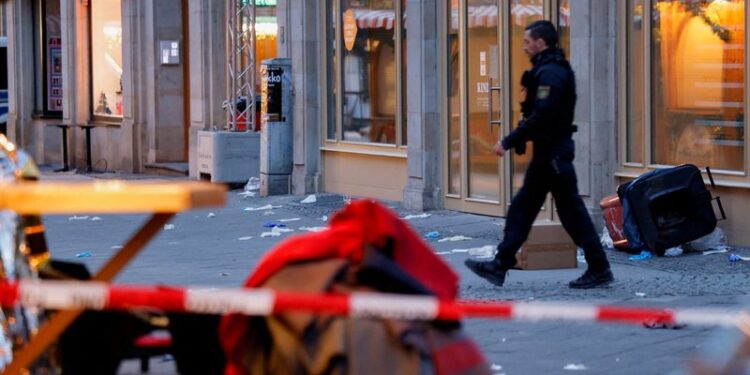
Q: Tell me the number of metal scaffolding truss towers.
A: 1